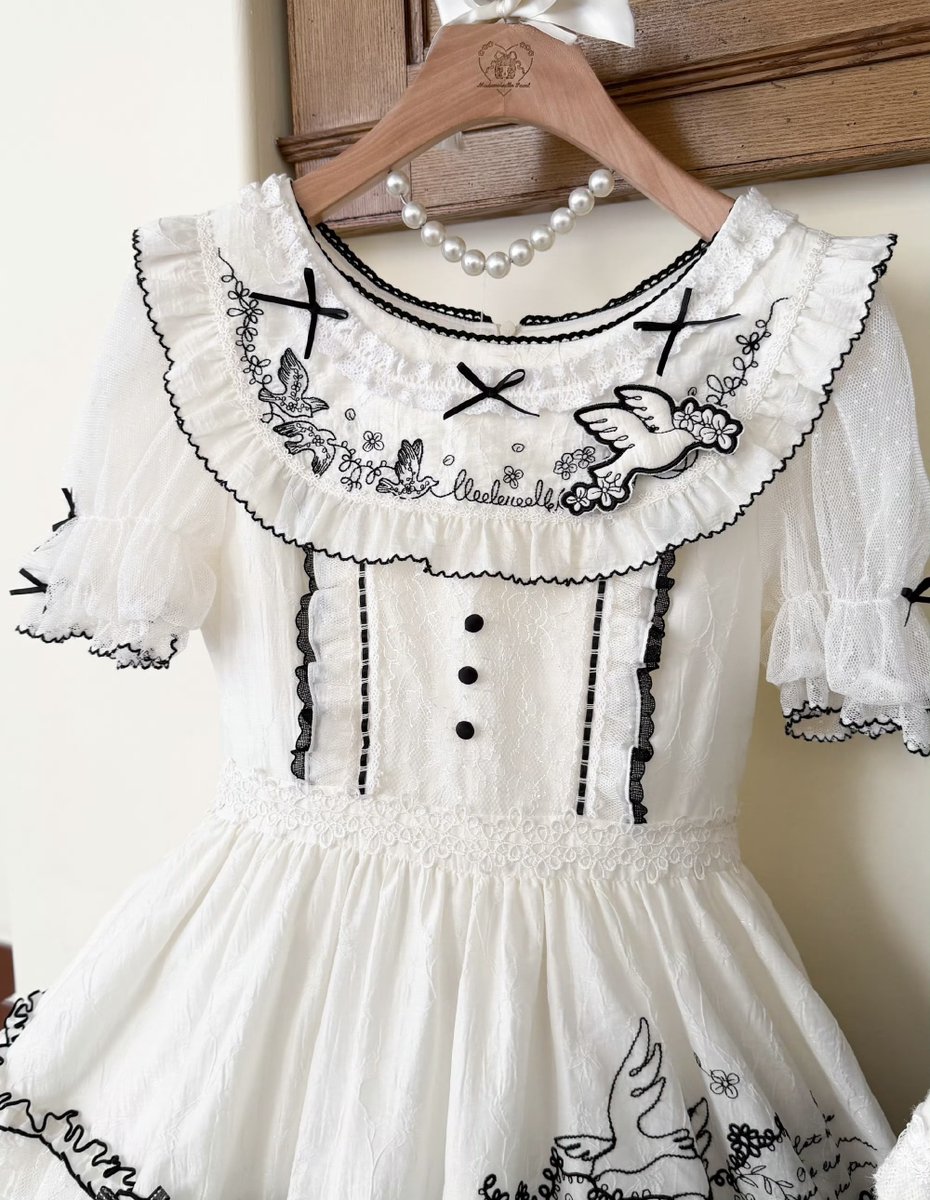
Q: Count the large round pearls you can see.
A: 11